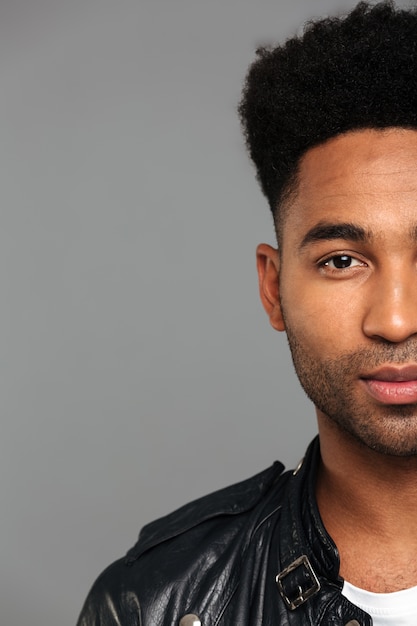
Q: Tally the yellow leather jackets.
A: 0